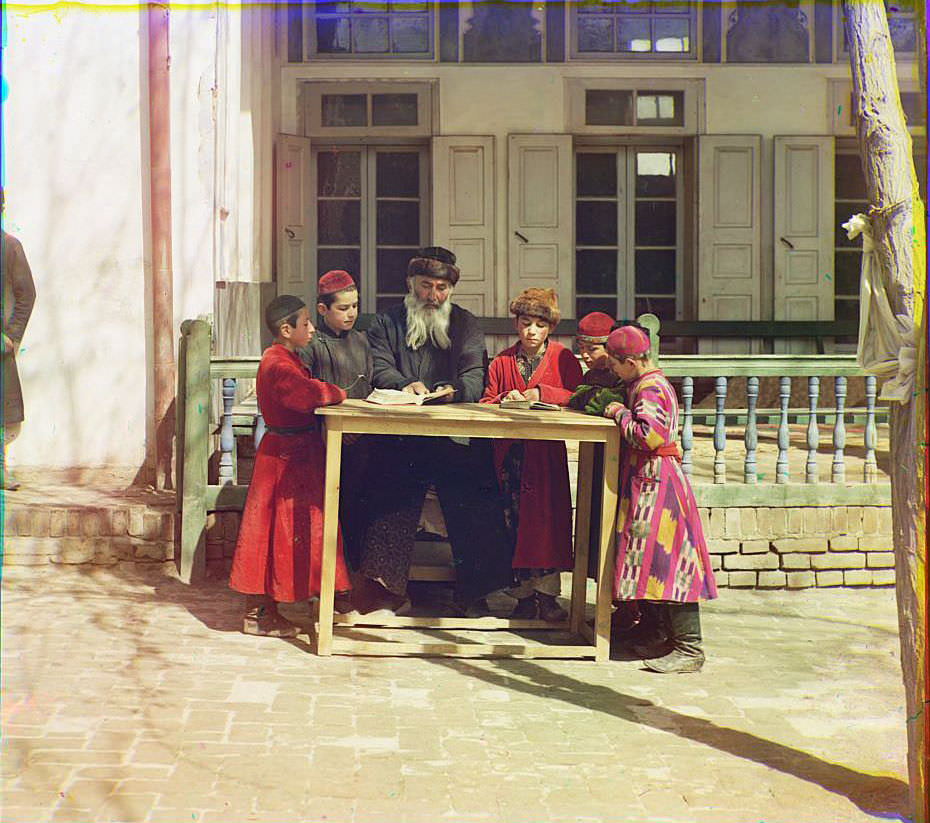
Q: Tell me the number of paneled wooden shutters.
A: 5